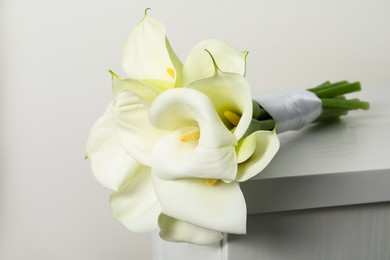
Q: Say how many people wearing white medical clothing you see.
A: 0